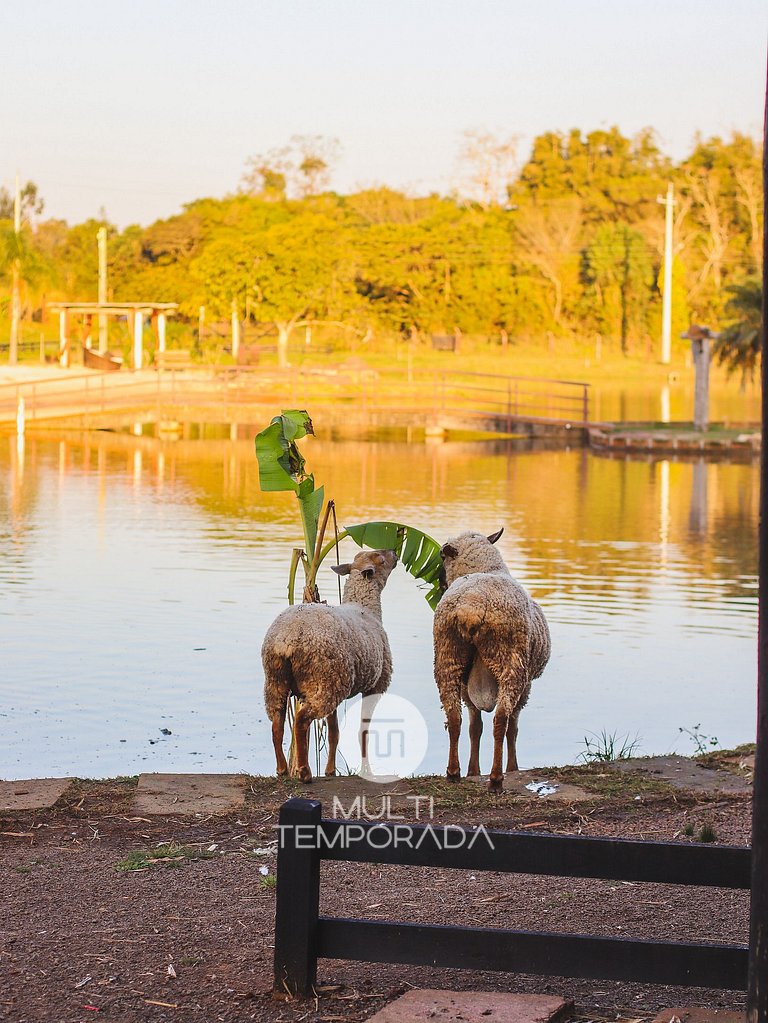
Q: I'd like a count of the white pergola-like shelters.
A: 1